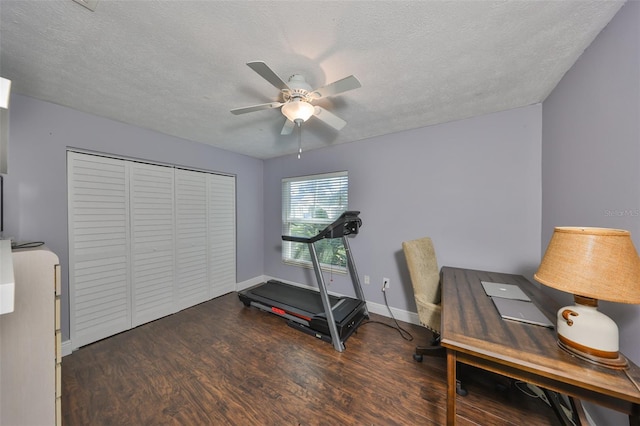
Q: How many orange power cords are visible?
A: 0